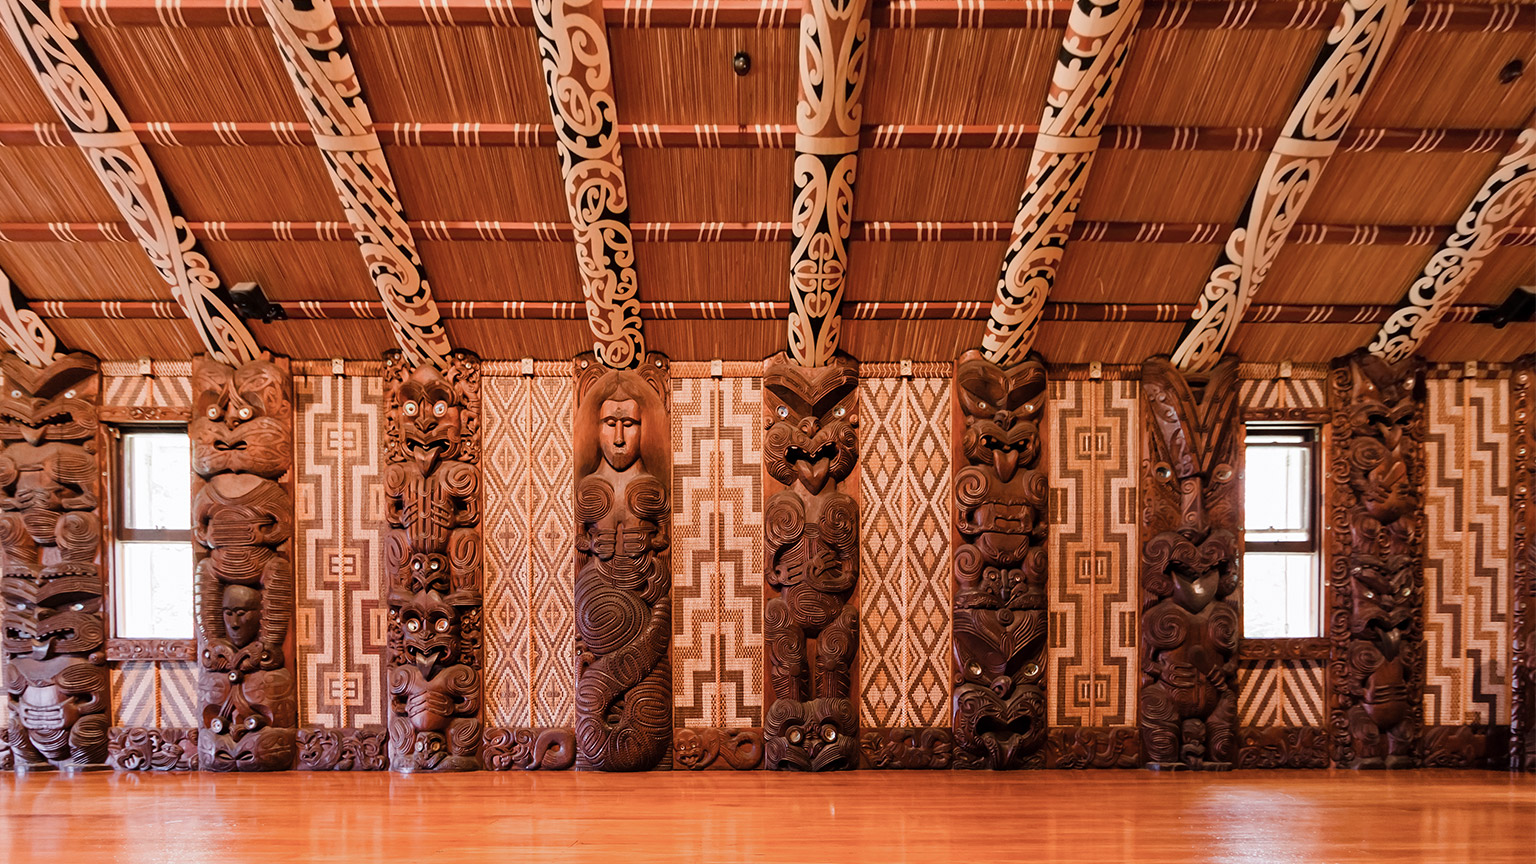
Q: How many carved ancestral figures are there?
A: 8